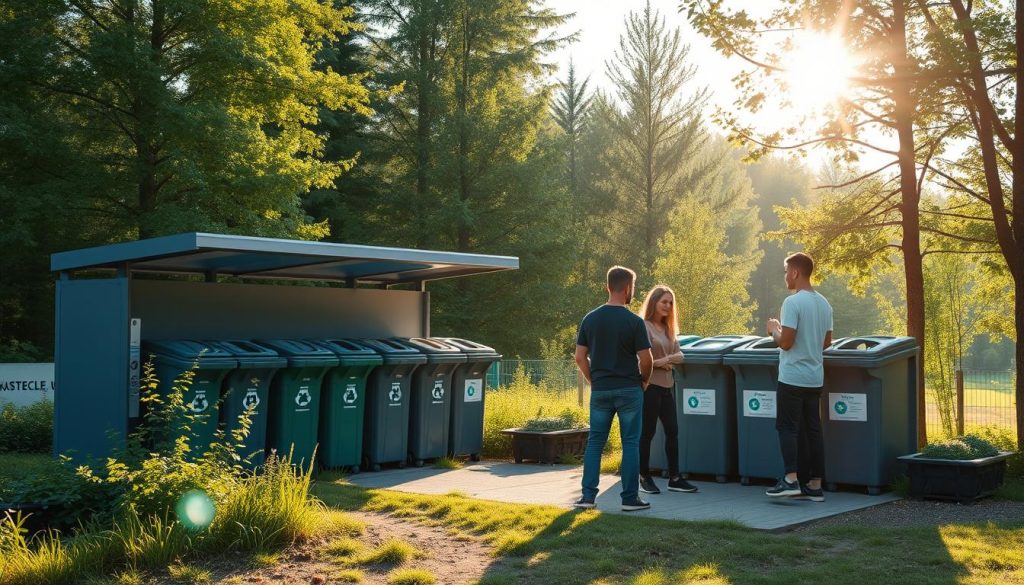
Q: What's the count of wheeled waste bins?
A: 11